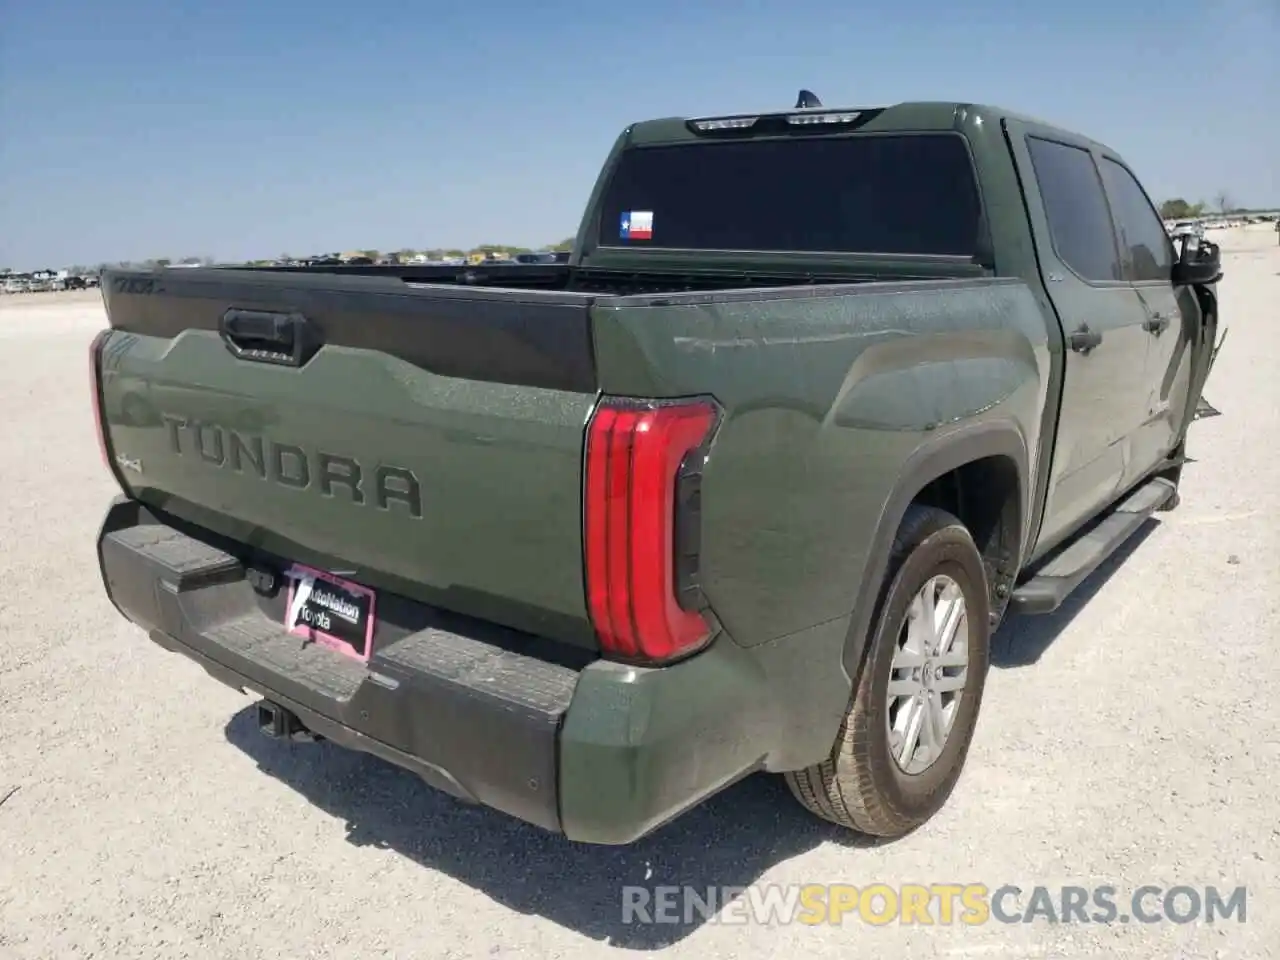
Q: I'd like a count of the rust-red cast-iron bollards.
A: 0